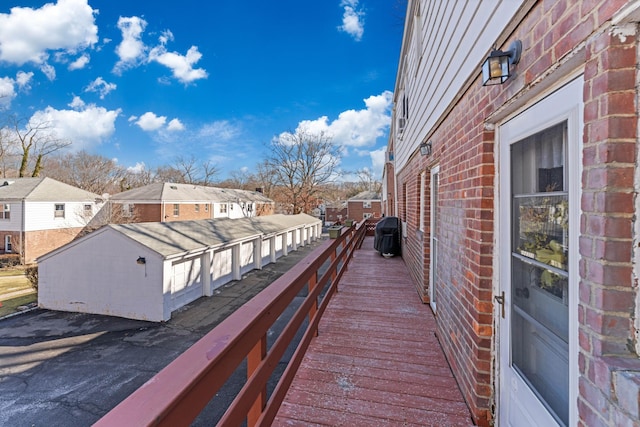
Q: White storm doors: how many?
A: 2